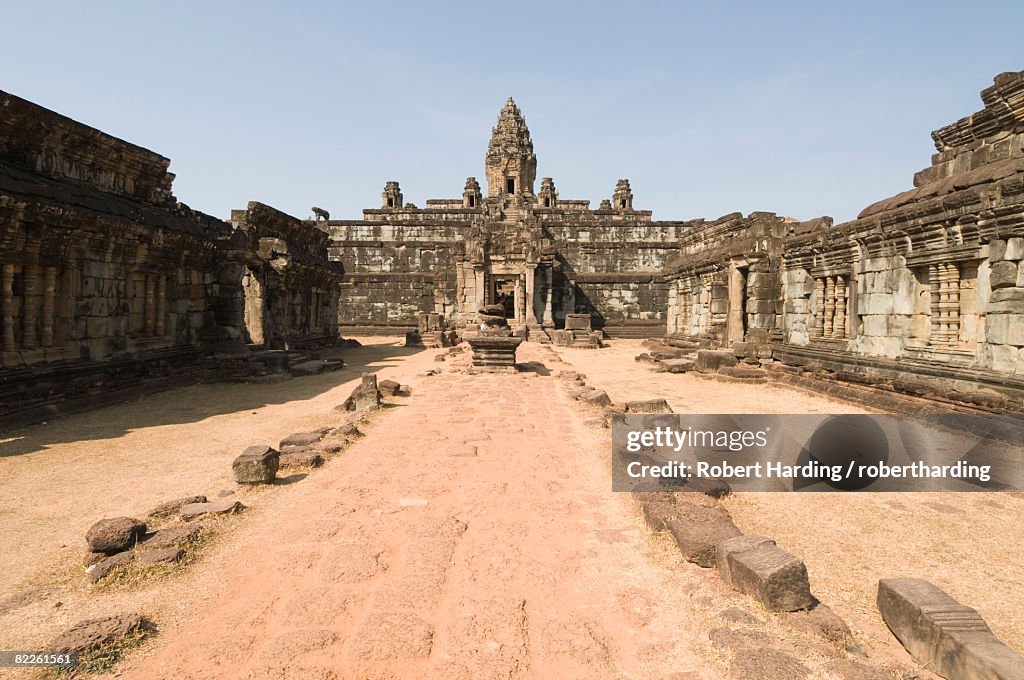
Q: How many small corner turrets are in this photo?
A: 4